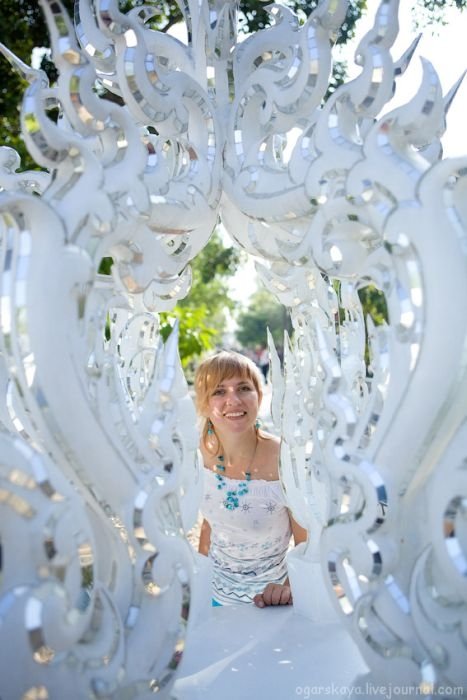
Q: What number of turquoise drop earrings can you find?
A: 2